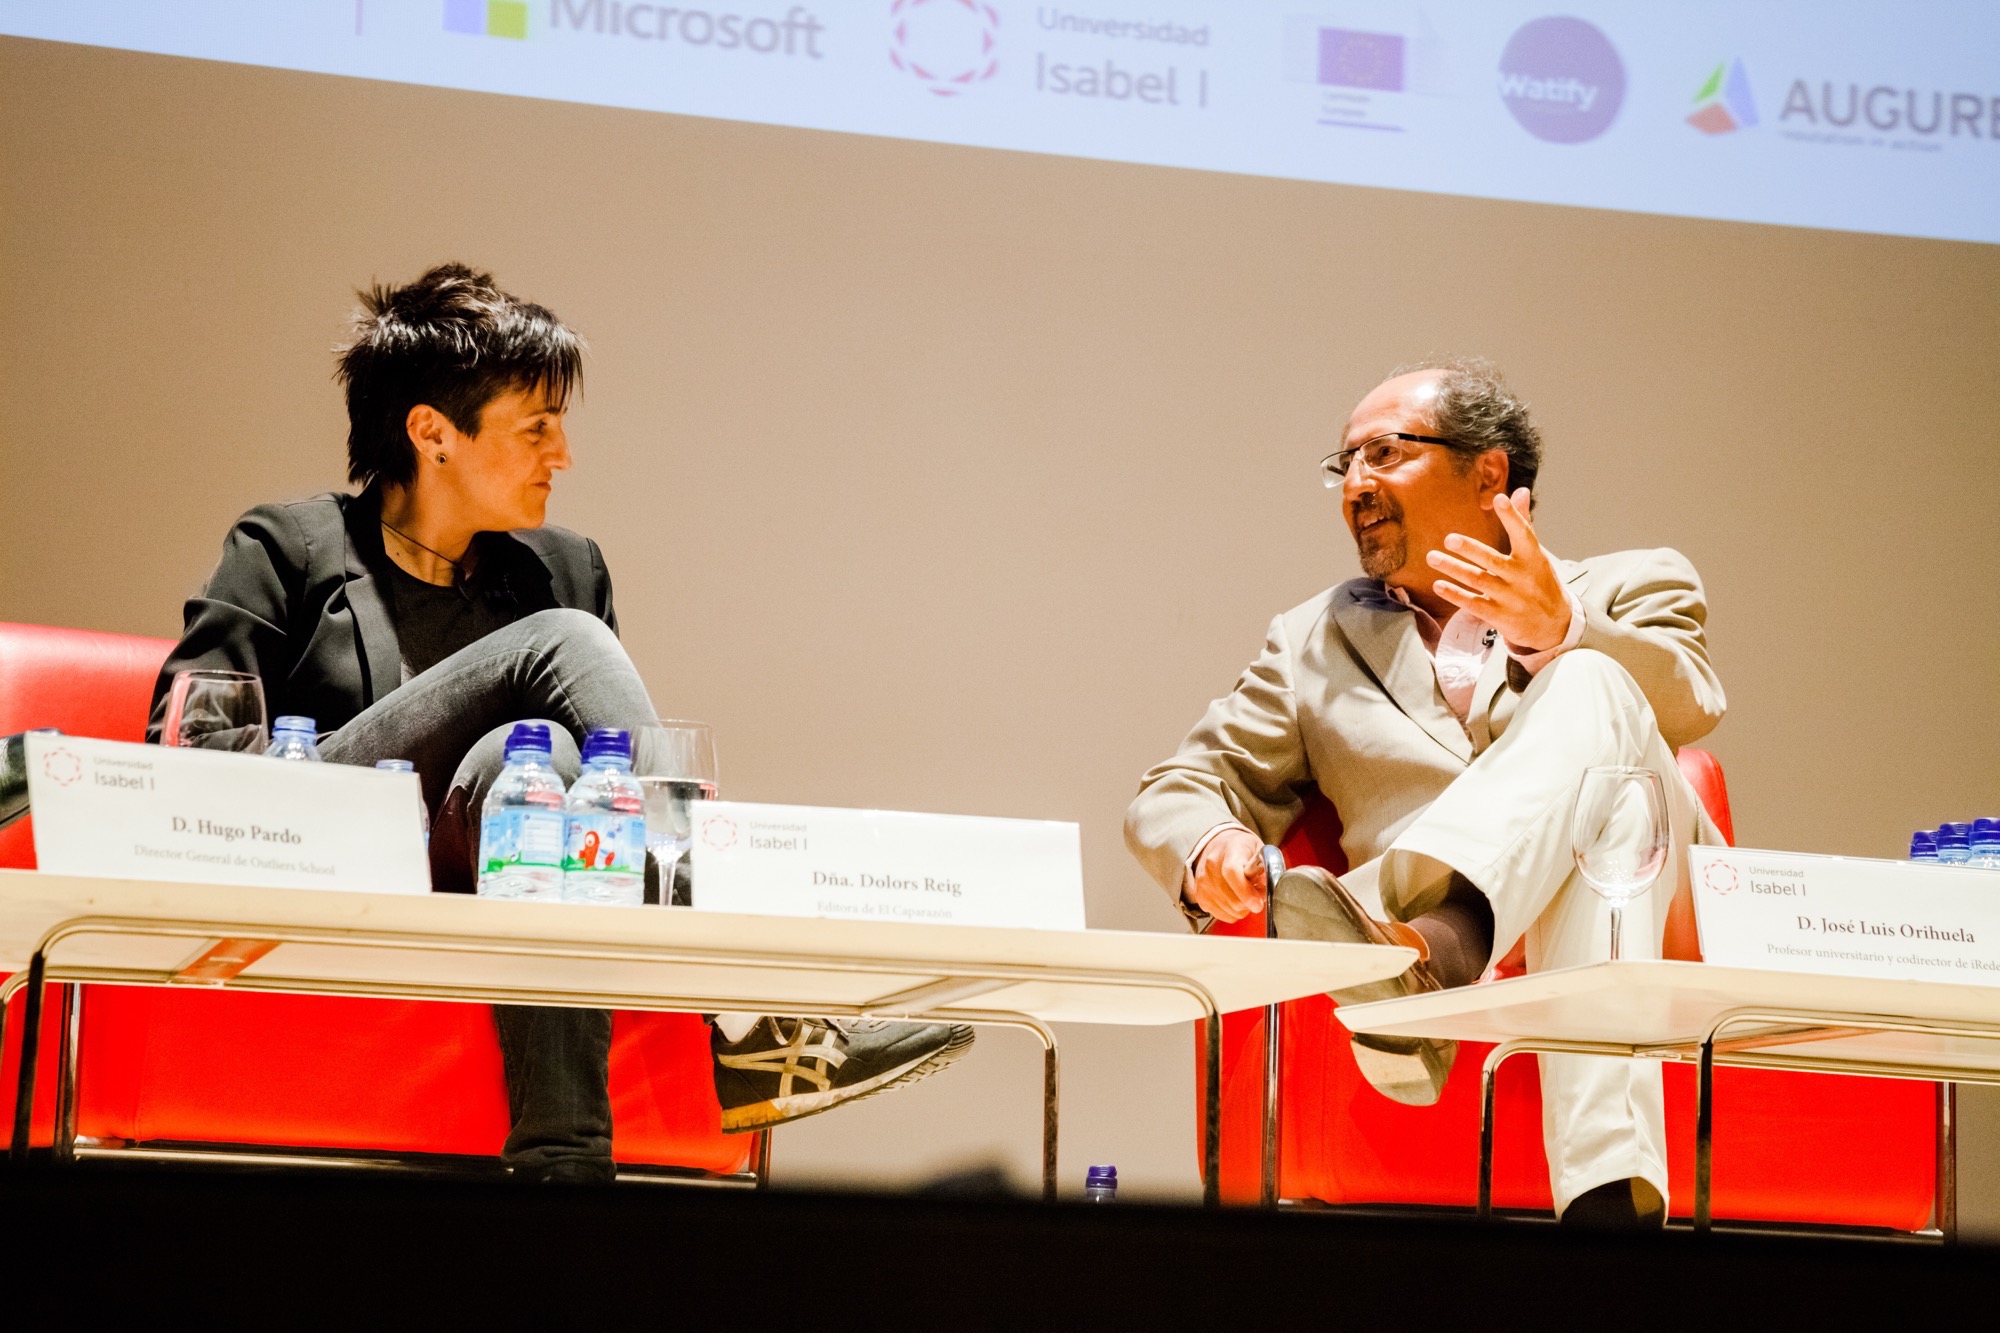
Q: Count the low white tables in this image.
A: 2